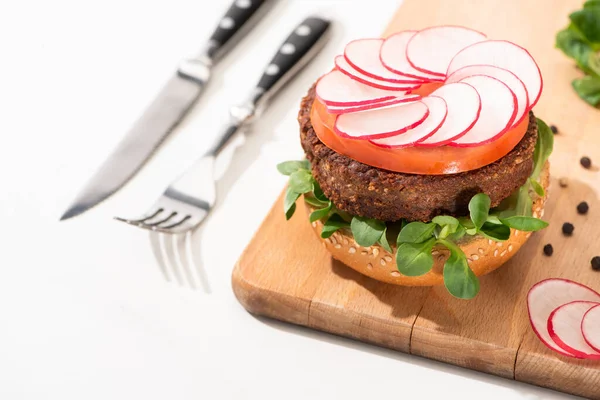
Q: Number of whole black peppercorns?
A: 6